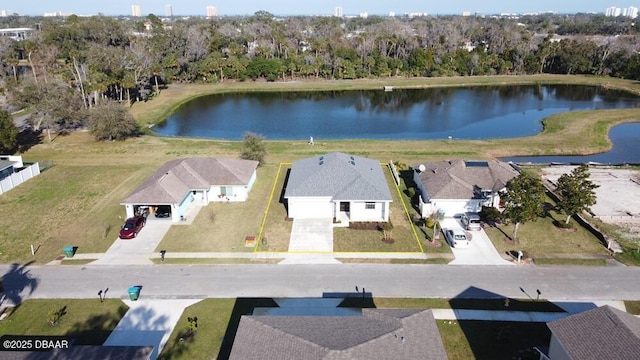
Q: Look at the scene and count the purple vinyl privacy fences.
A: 0